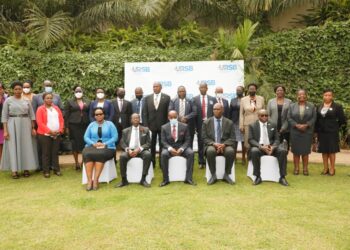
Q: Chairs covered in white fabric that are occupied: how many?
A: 5